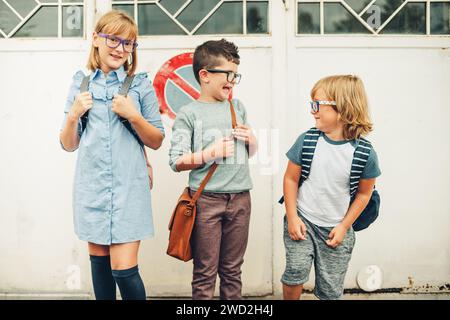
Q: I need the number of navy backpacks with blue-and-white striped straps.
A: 1